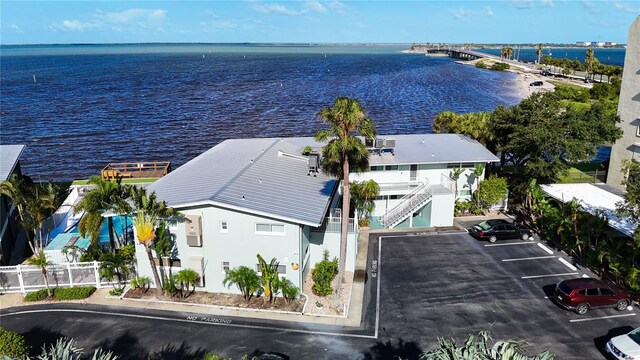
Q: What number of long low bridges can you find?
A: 1